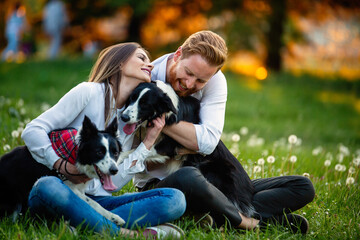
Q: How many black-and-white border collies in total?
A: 2